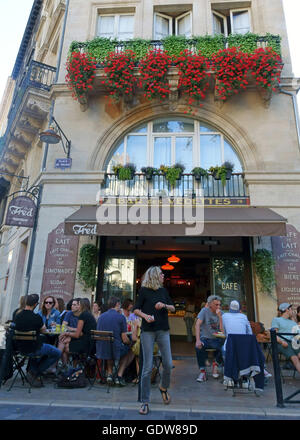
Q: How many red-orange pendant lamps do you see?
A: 2